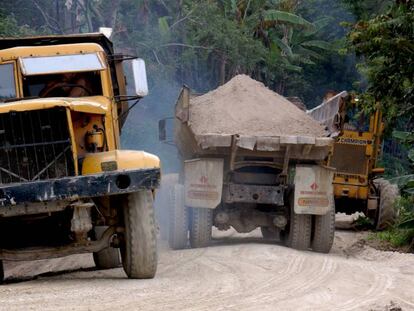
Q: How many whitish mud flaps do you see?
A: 2